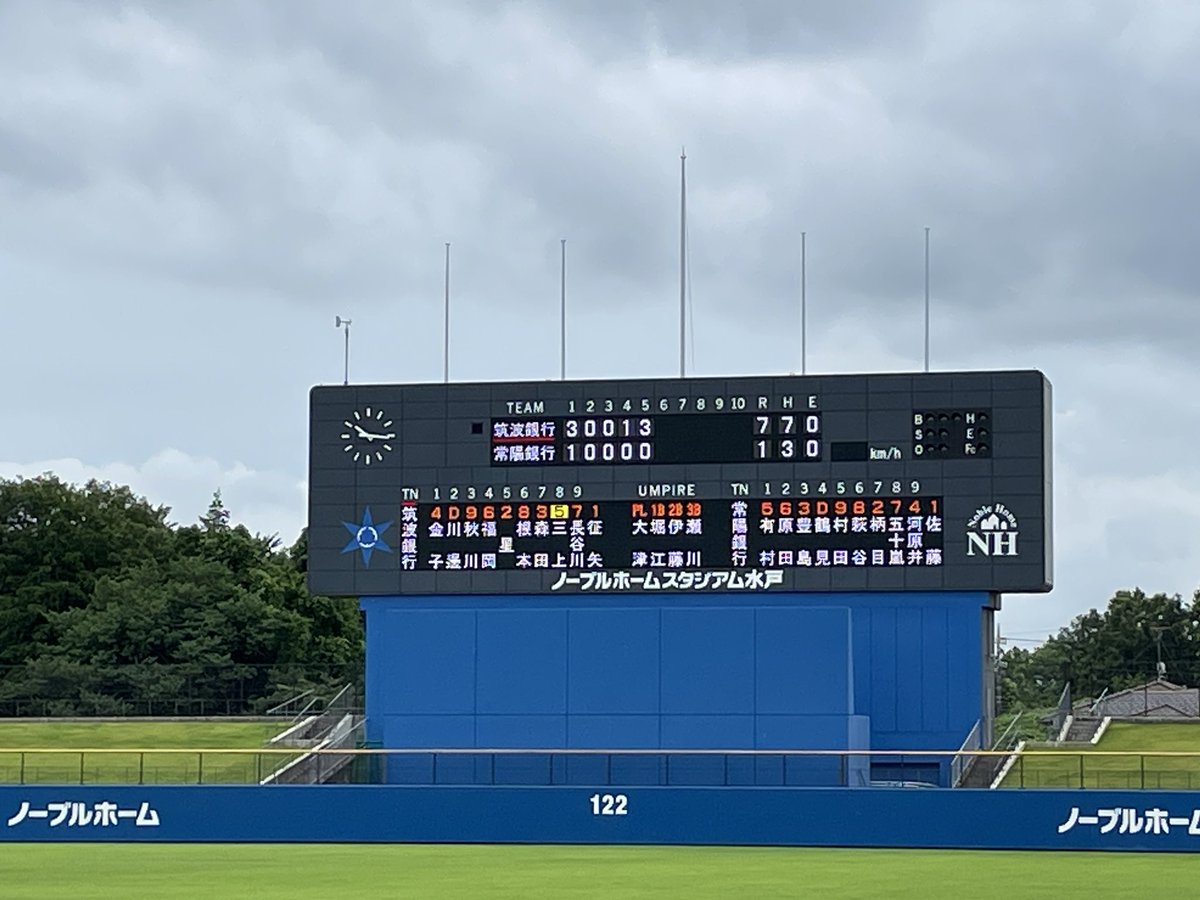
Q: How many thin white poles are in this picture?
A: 5